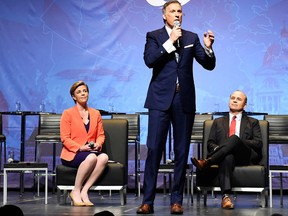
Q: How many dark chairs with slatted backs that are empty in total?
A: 4